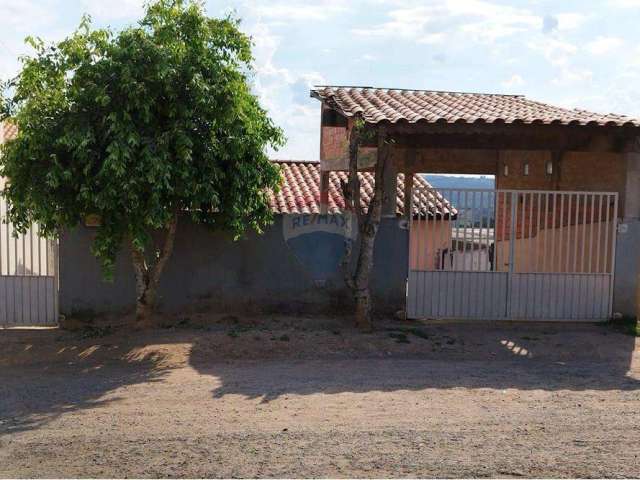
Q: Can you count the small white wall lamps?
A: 3